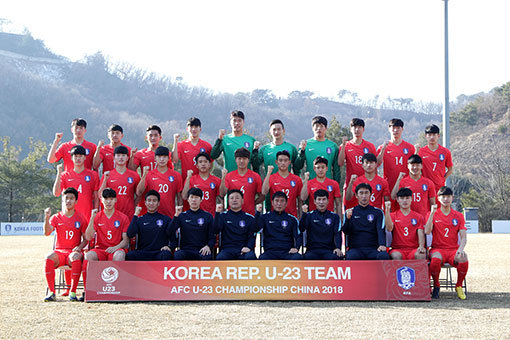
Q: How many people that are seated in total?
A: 10